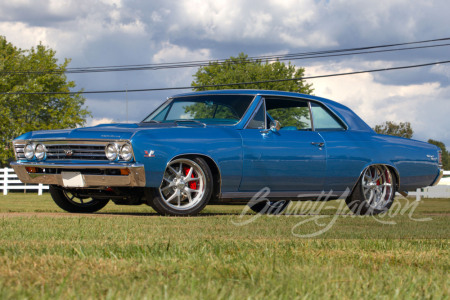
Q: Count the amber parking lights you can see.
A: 2